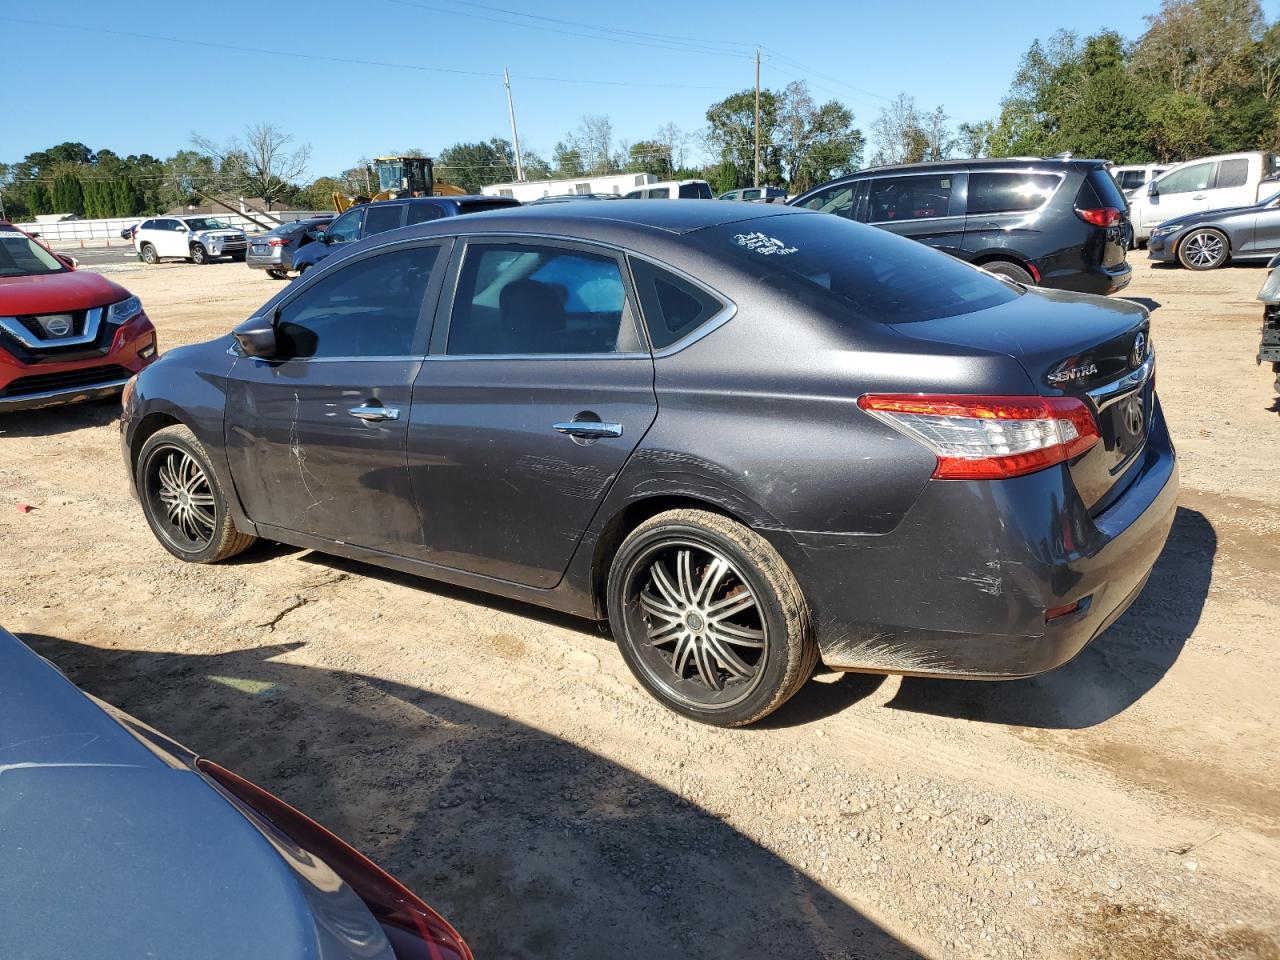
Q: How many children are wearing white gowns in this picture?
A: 0